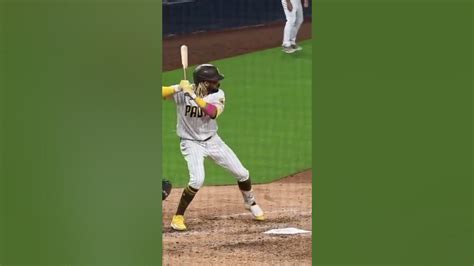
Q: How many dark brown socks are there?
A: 2